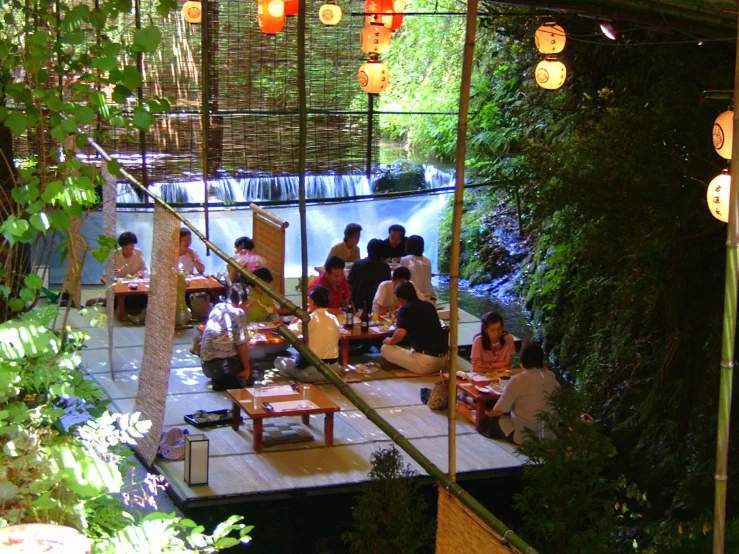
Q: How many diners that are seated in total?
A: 15